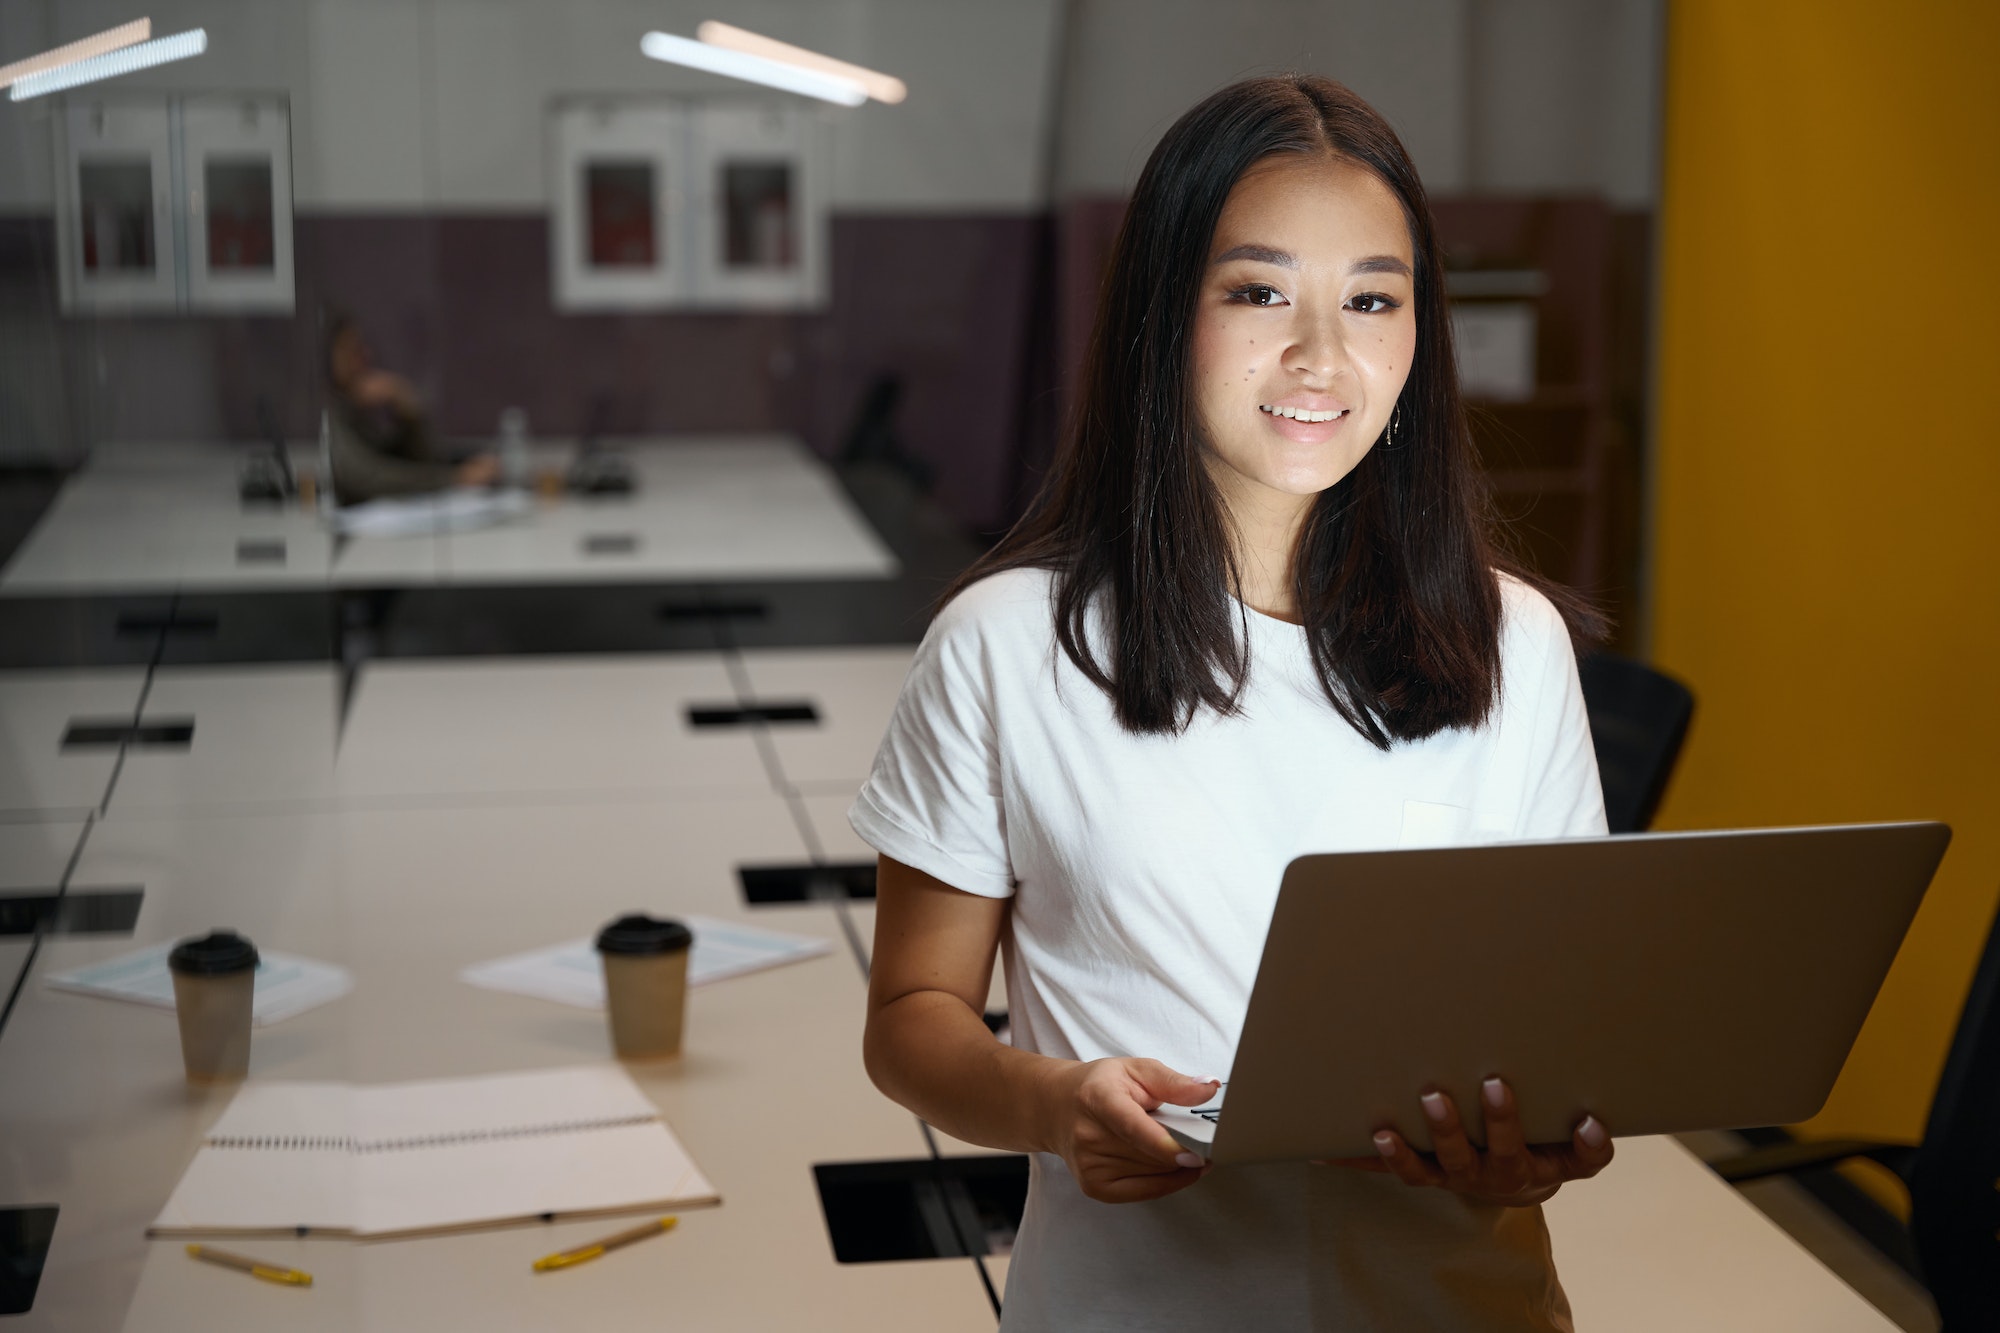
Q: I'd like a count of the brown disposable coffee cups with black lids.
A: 2